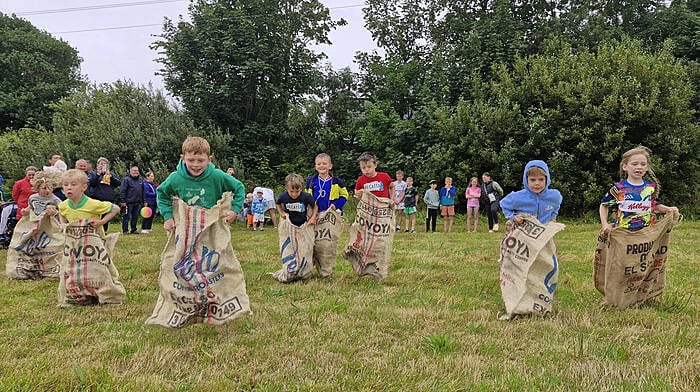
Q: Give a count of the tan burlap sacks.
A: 8